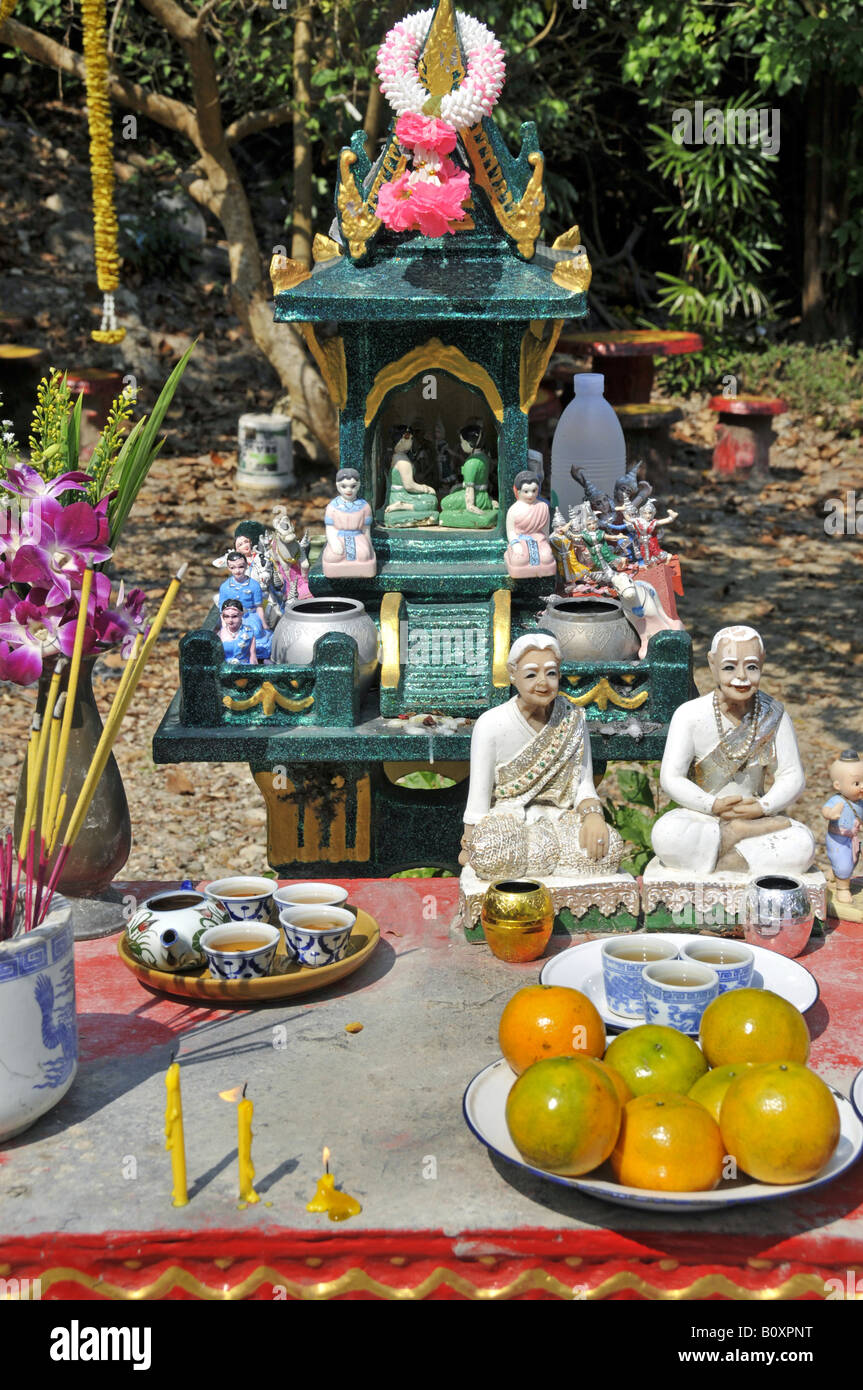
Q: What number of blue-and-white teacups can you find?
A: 7